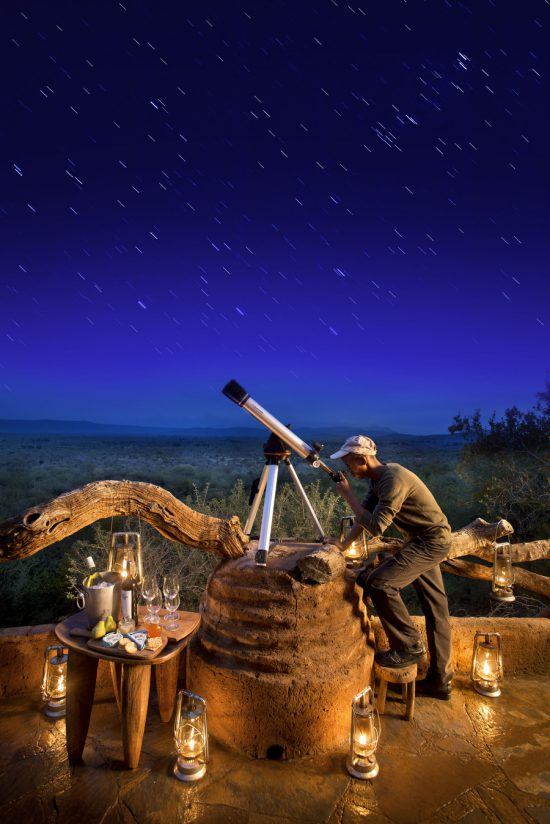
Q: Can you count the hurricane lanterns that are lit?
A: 7